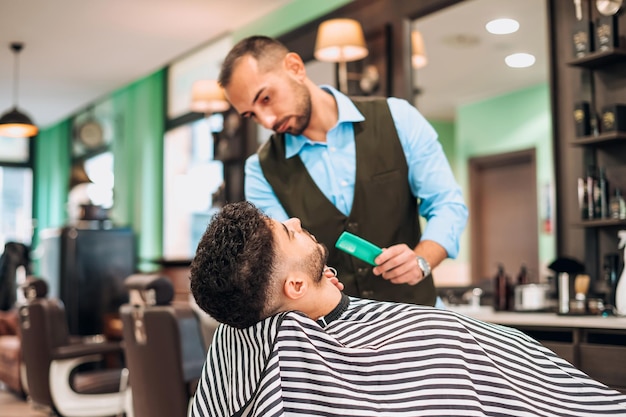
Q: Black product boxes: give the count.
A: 4